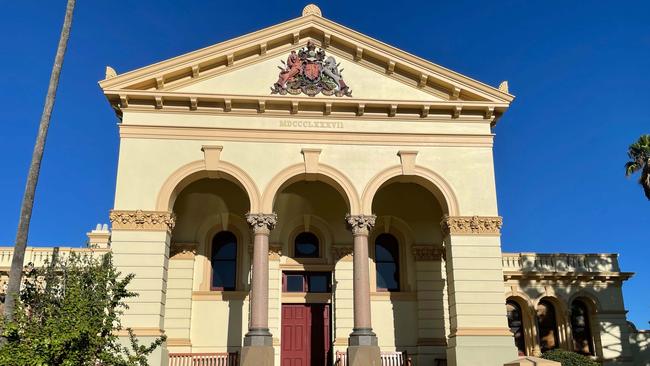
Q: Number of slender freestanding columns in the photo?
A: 2